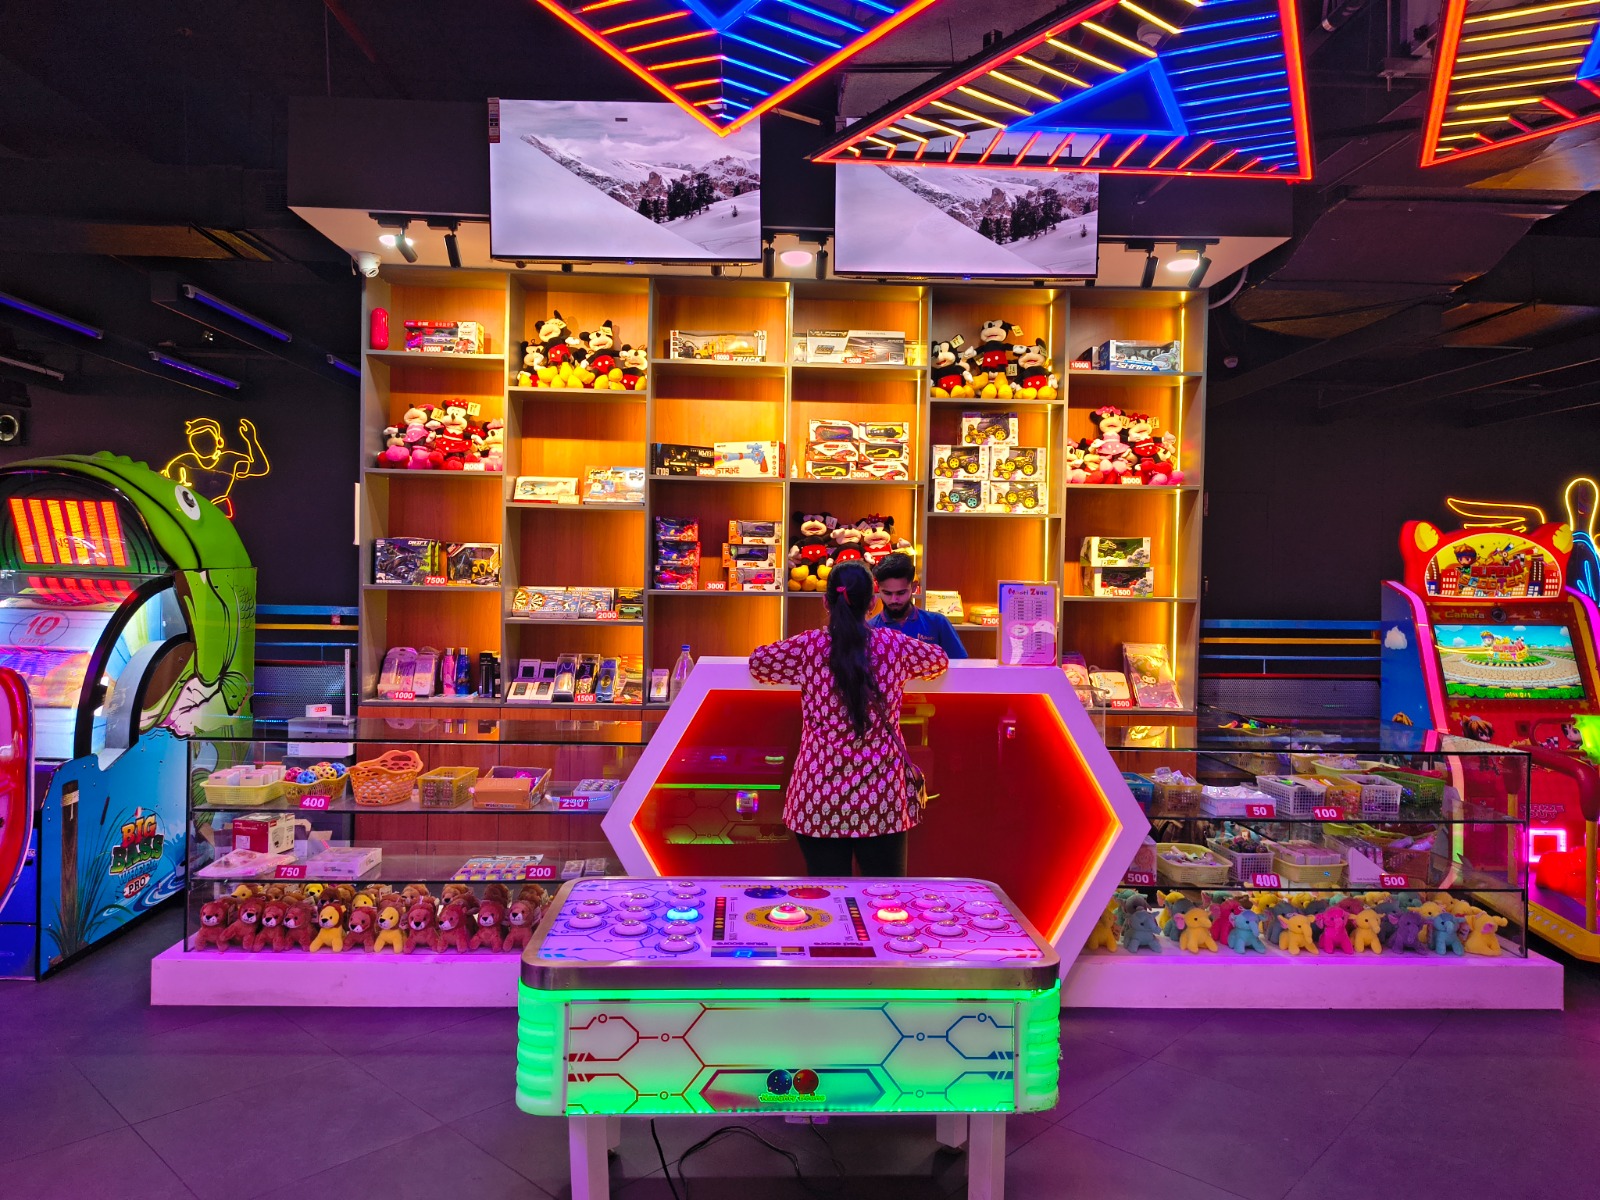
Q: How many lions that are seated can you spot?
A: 11